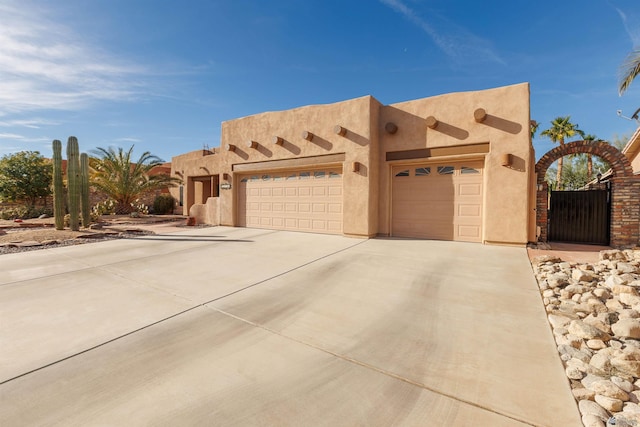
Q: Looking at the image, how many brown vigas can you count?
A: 8